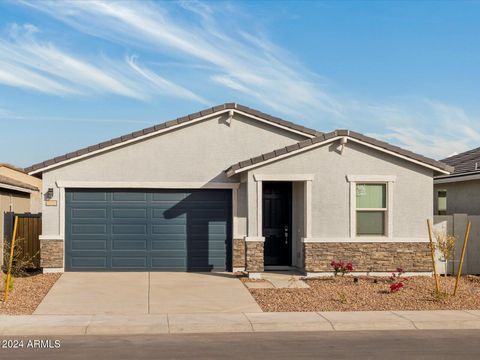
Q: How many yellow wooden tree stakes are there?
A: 3